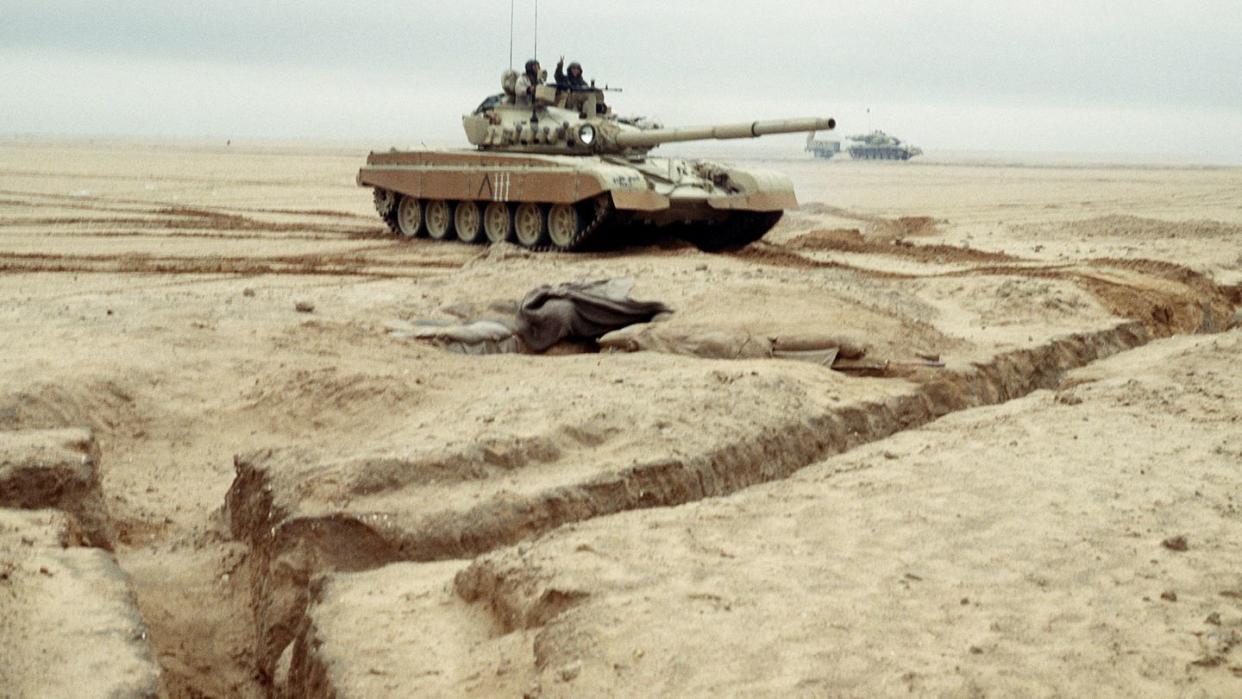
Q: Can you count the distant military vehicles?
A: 2